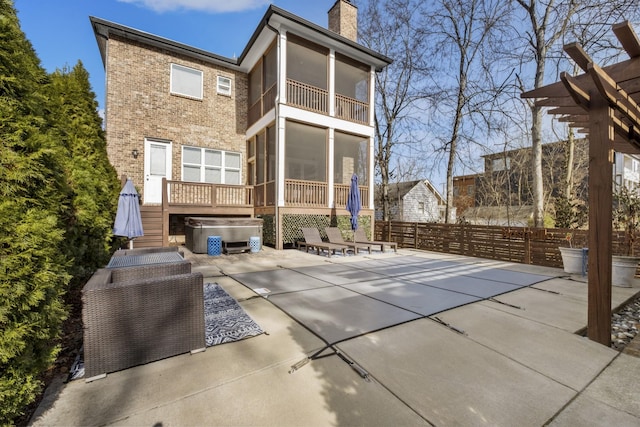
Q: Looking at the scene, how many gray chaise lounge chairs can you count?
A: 3